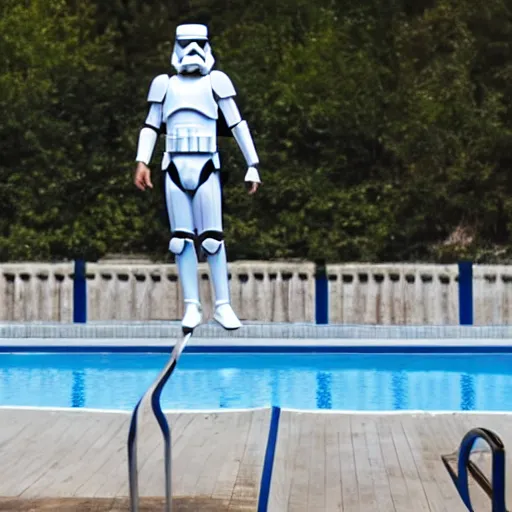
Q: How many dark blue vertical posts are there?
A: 3